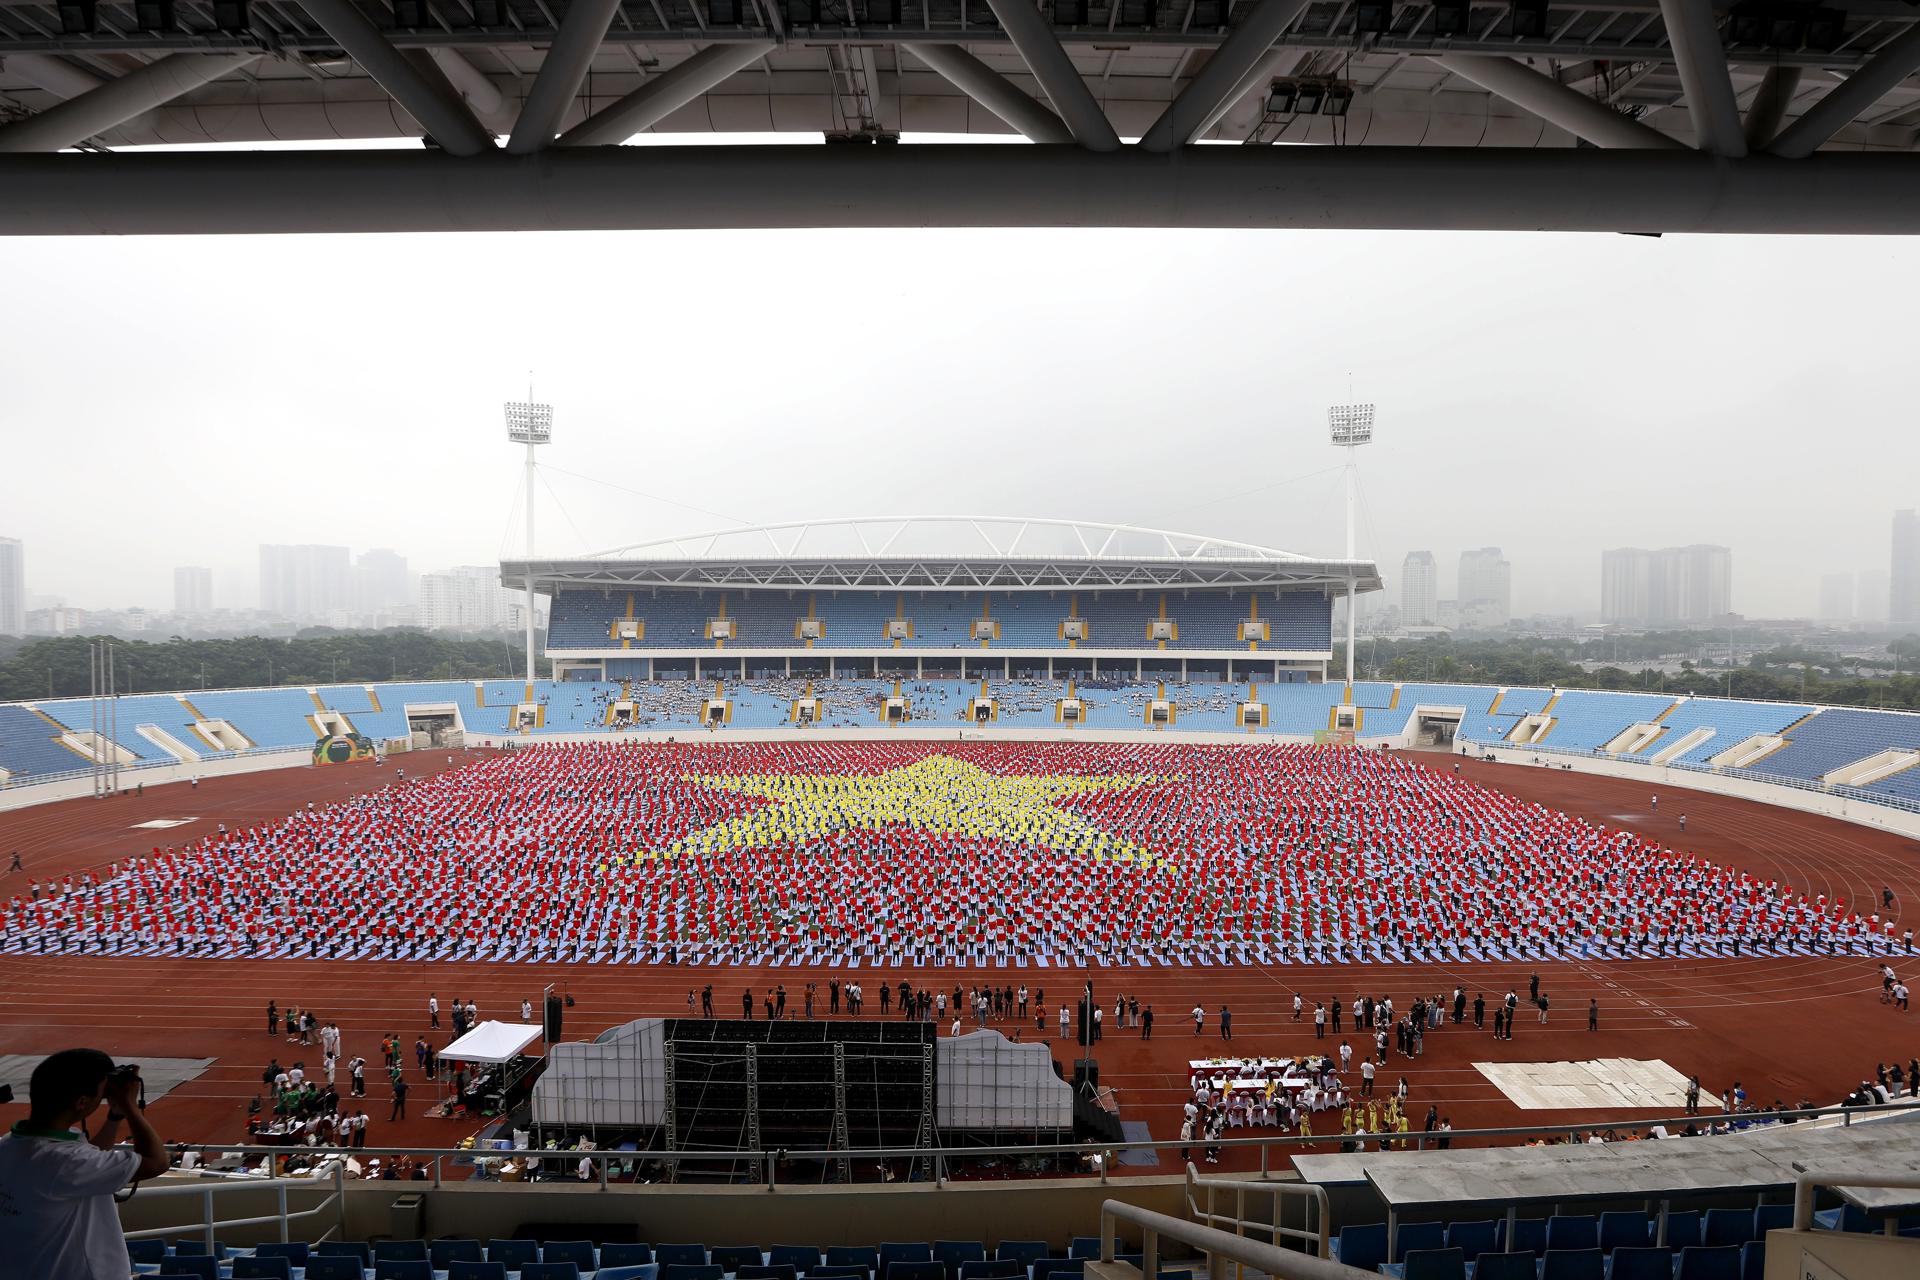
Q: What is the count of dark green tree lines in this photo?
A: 2